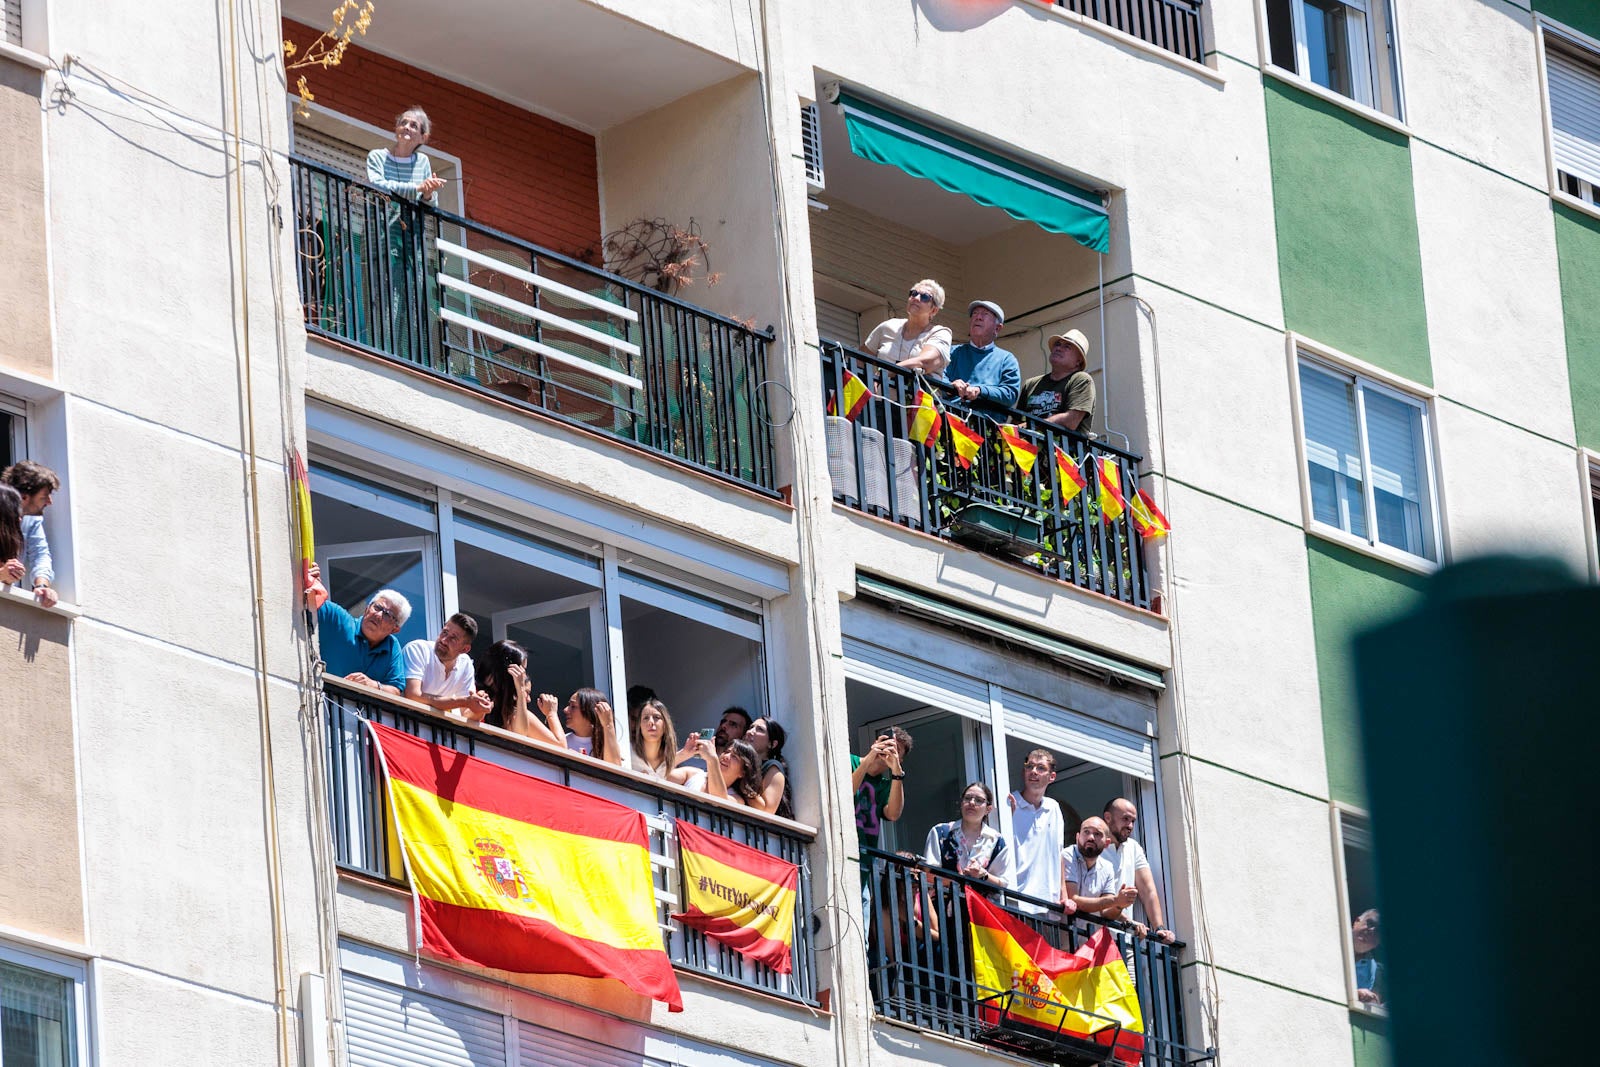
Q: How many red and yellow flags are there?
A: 11